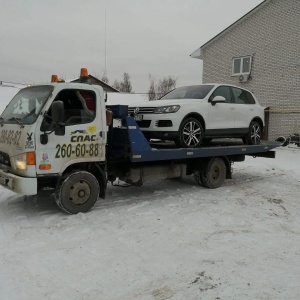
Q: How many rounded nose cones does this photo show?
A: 0